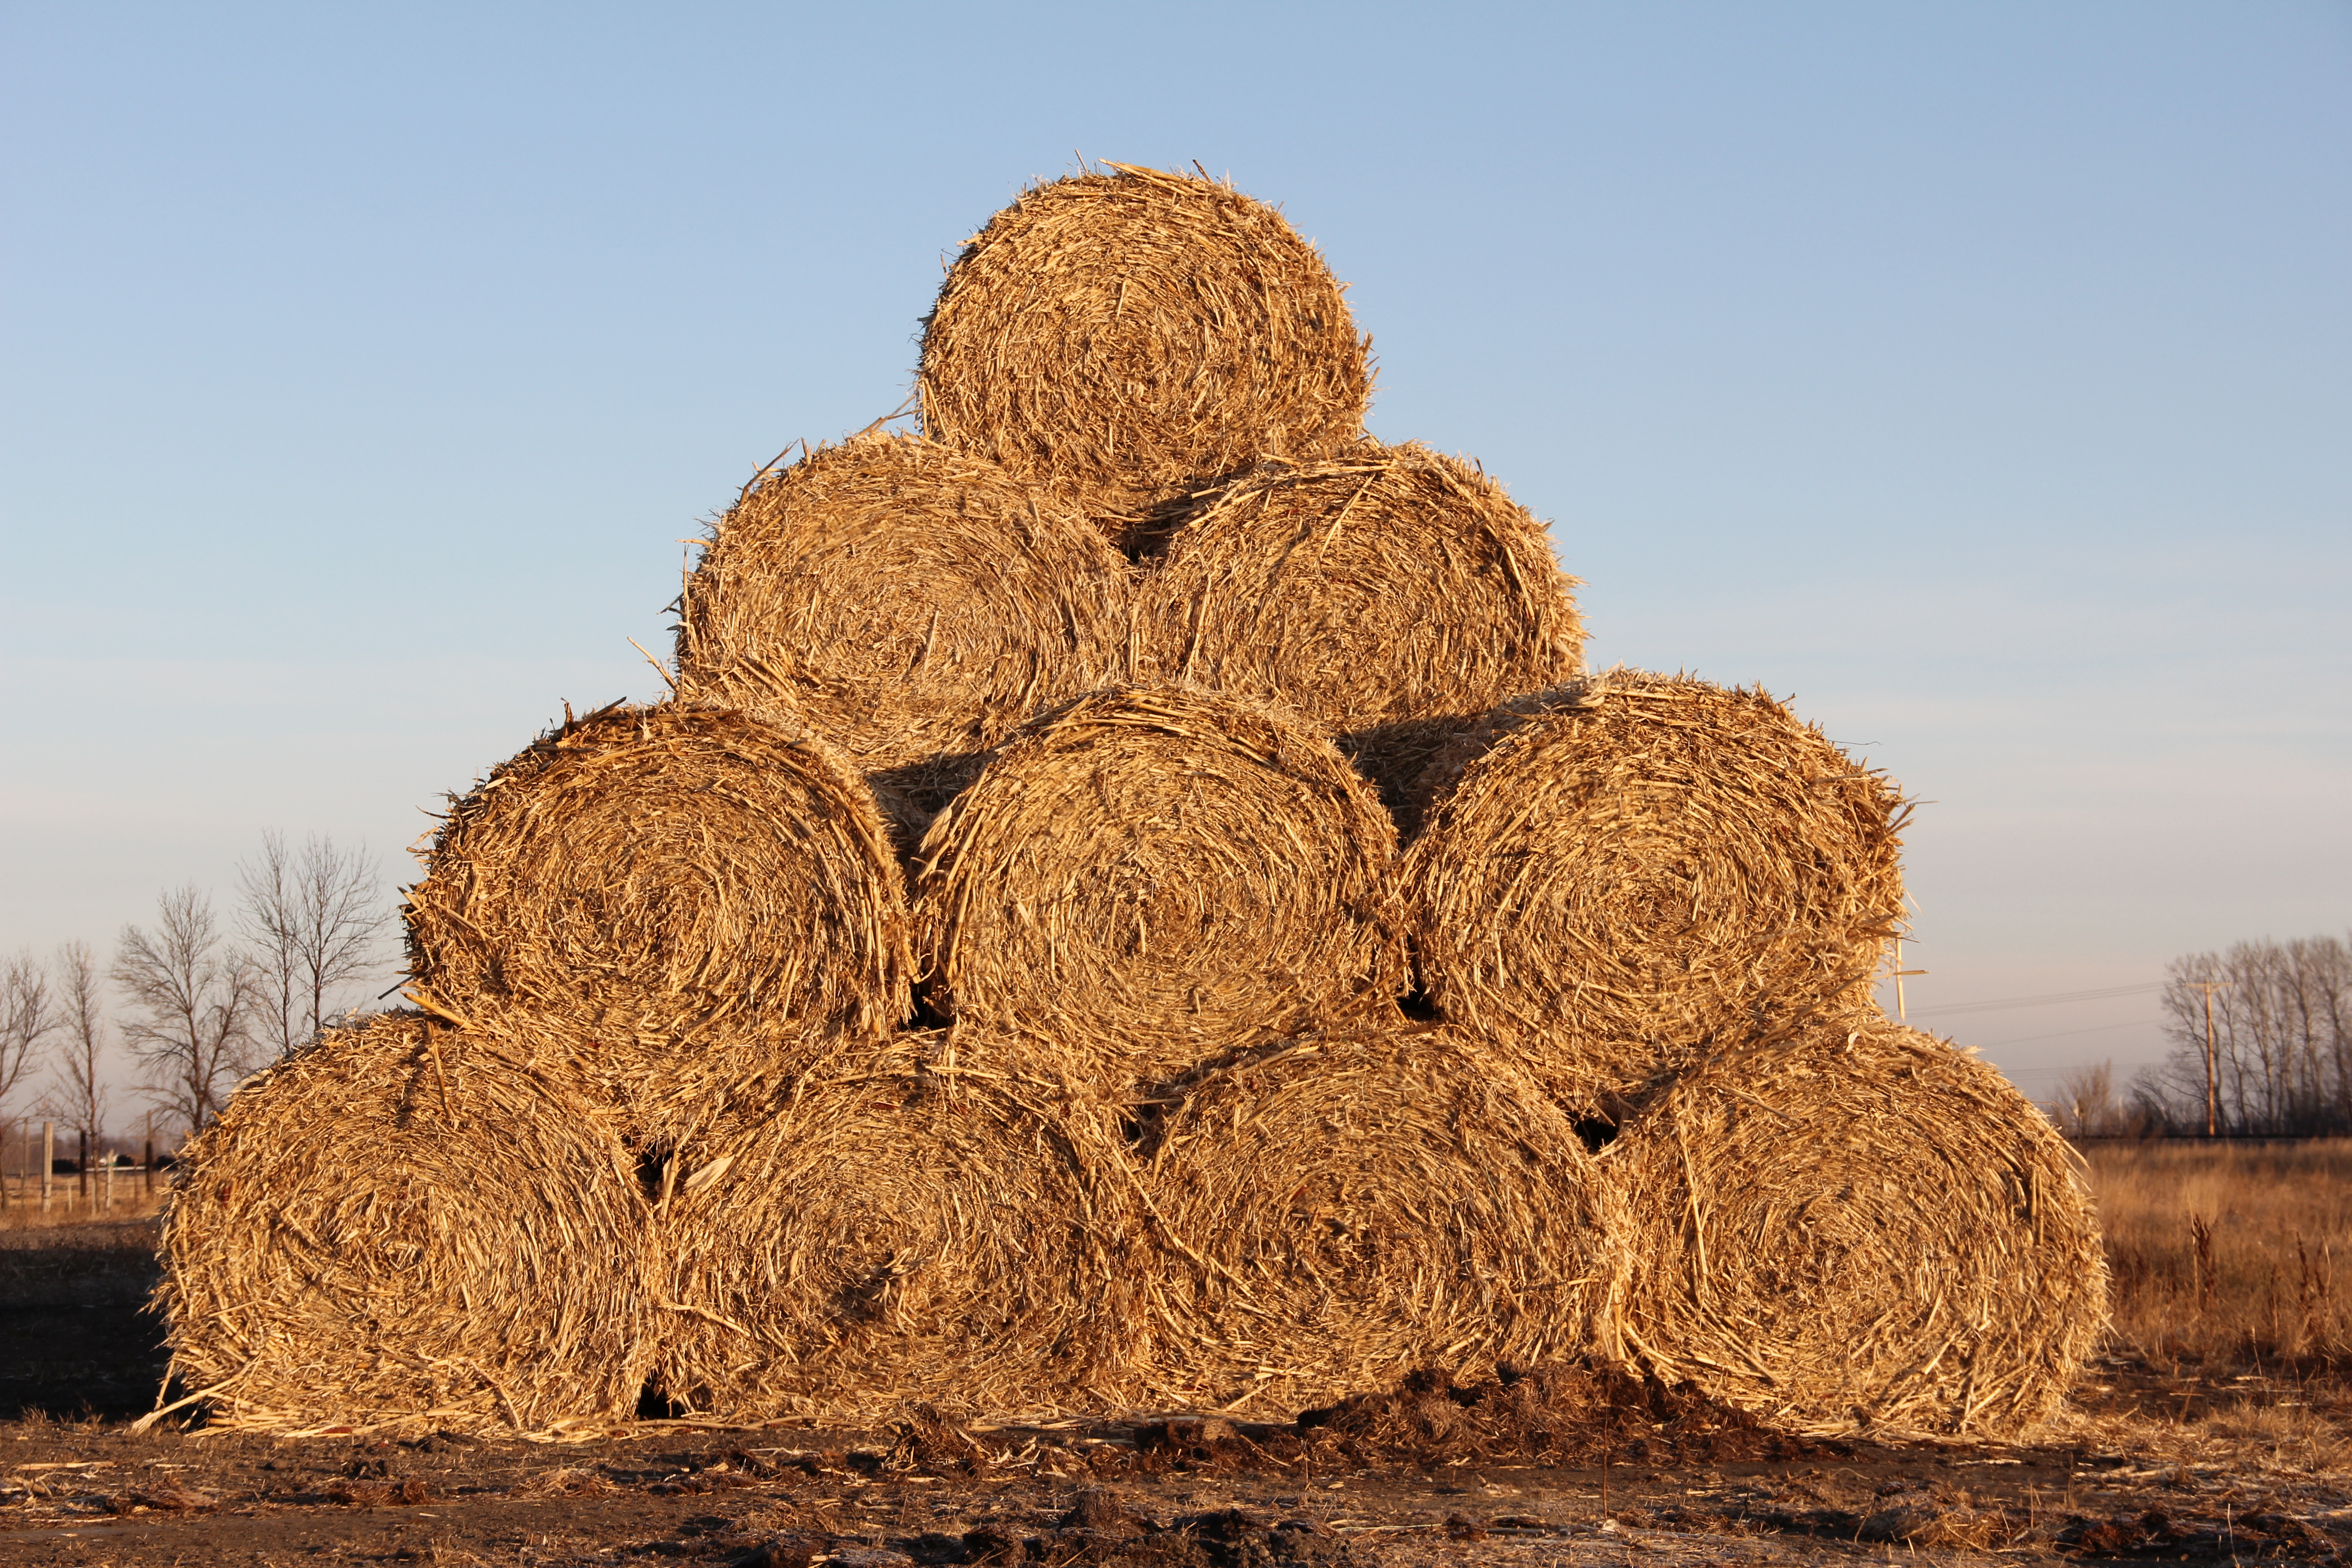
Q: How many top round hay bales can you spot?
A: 1